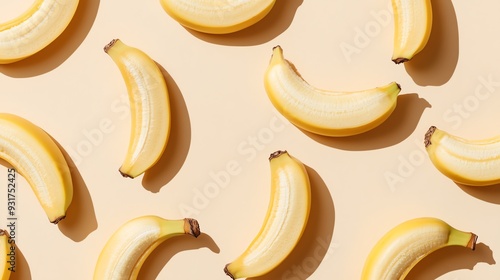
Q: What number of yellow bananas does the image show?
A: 11